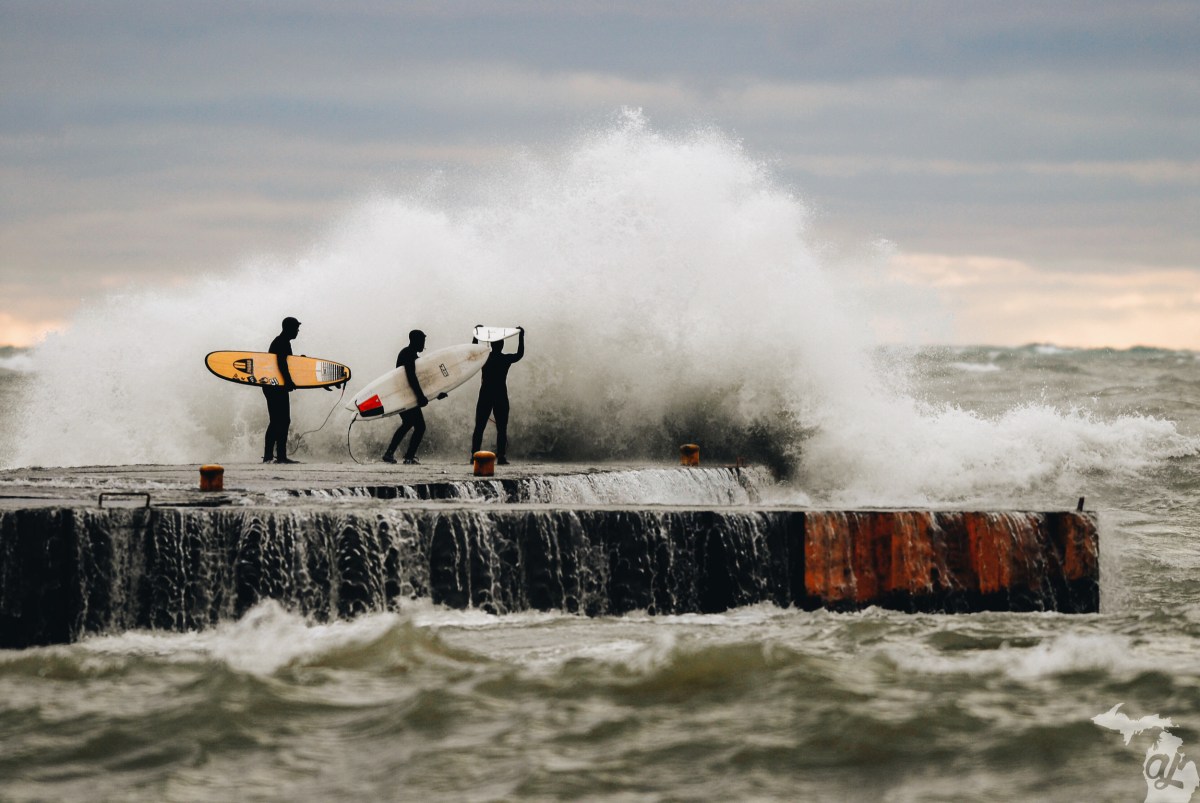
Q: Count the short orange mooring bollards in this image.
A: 3